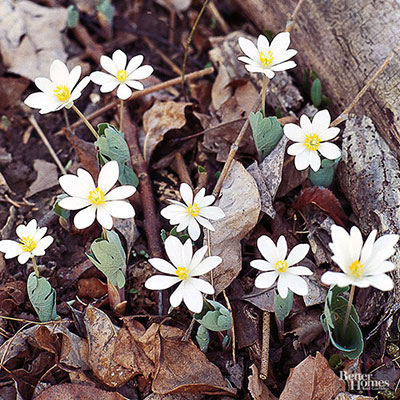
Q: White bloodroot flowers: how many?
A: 10